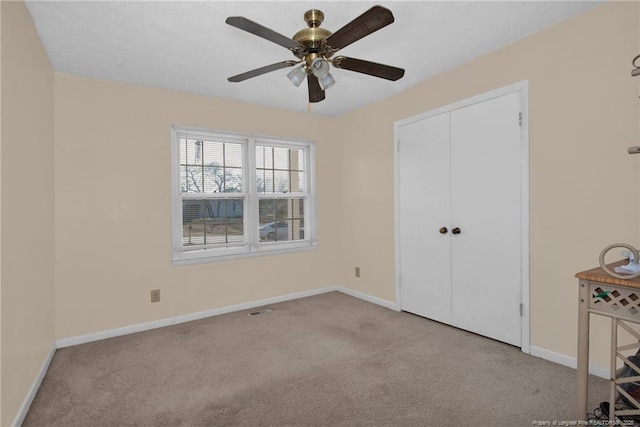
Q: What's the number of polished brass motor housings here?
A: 1